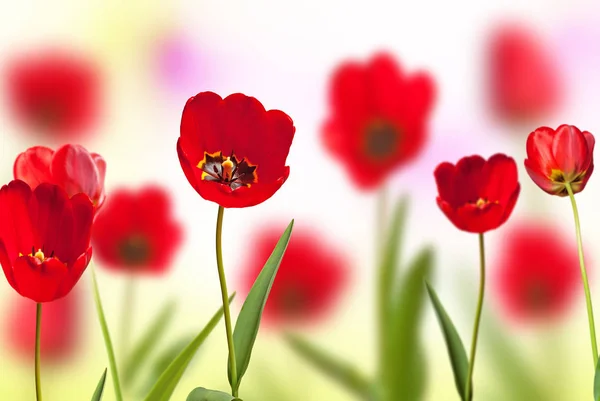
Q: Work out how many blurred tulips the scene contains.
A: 7